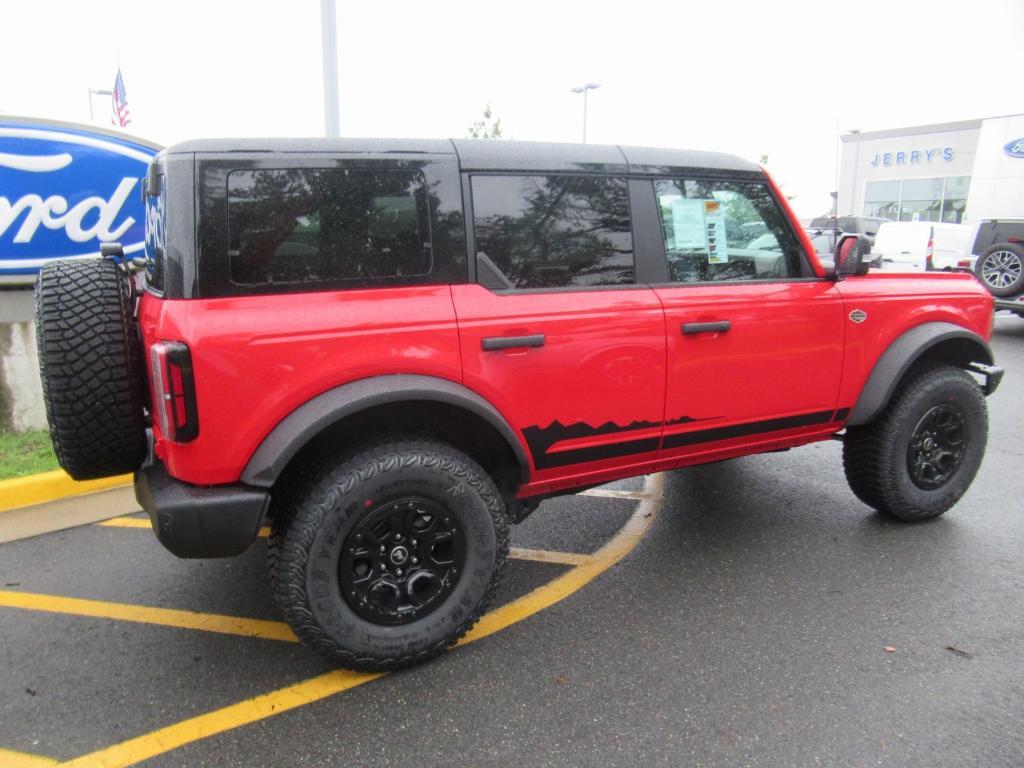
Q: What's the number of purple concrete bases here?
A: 0